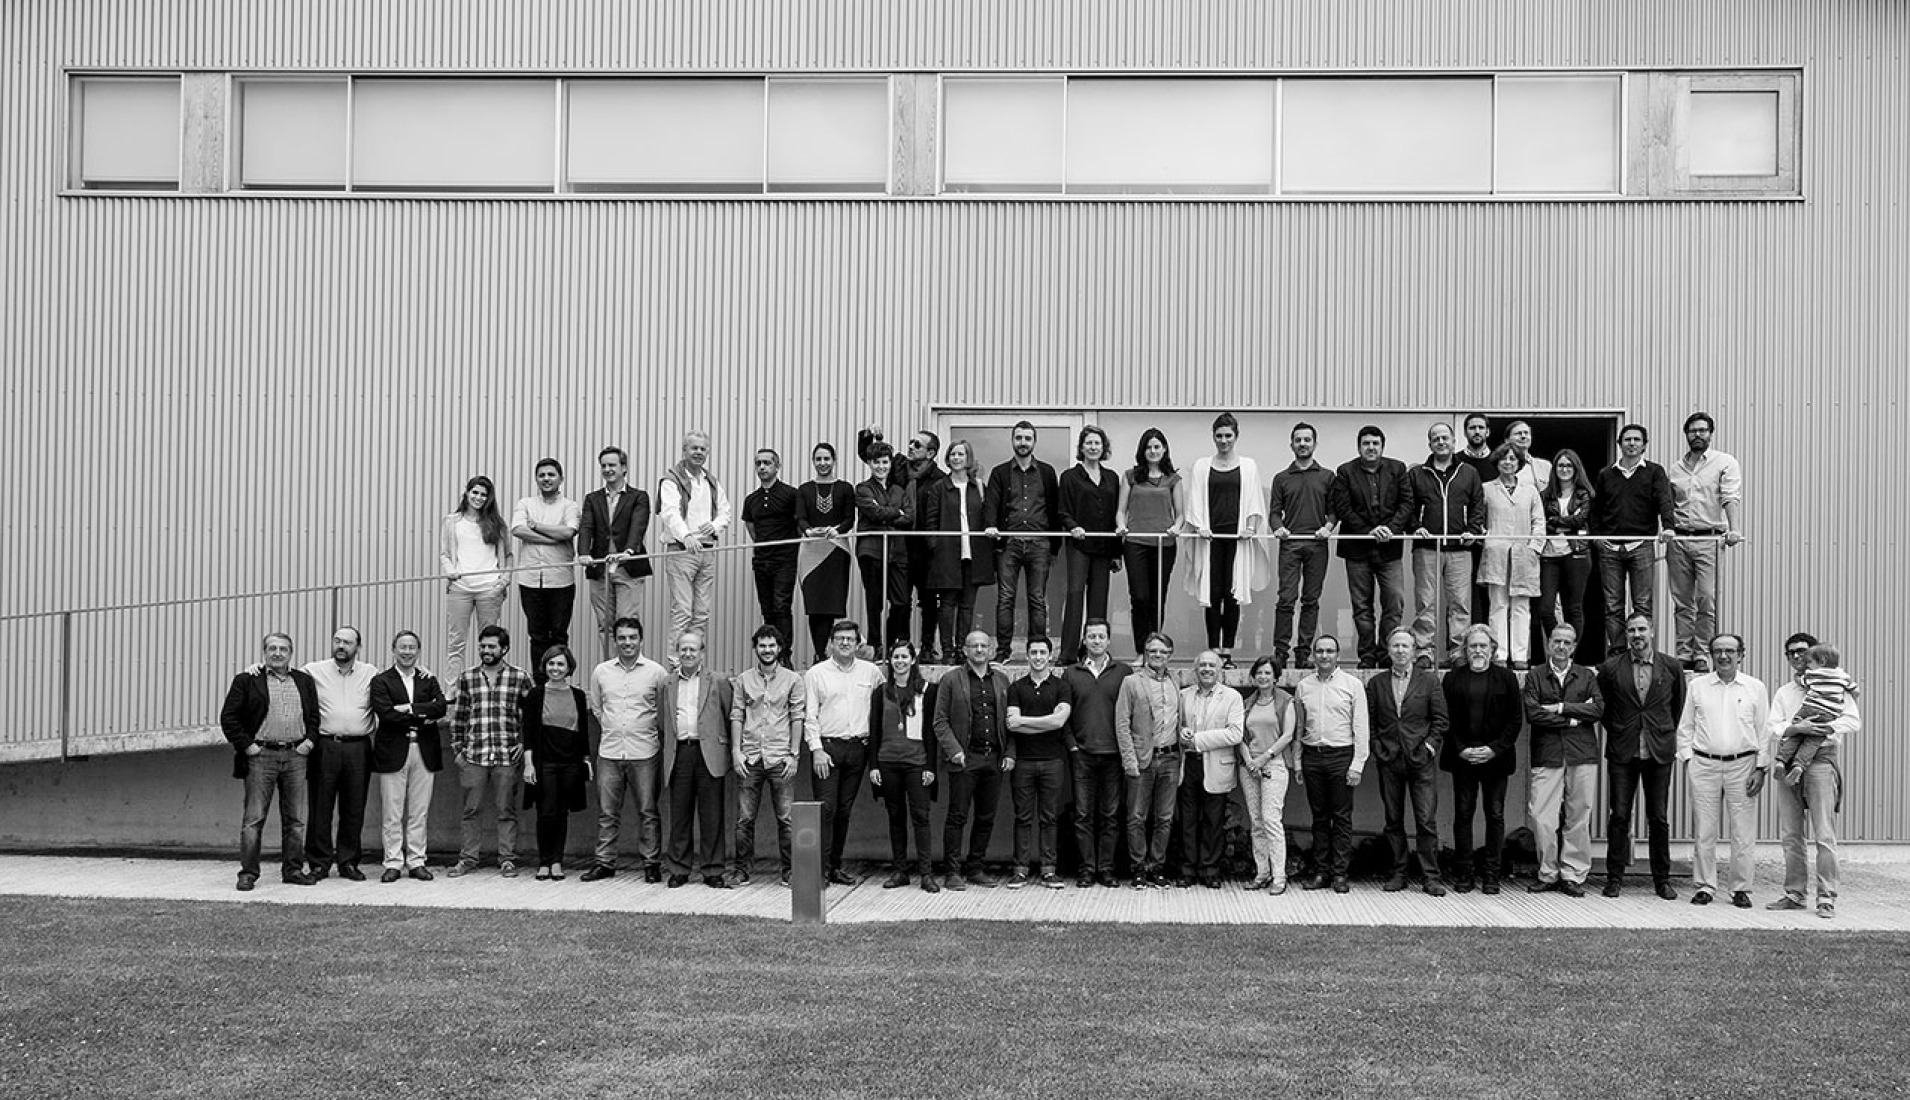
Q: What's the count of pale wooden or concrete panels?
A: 3